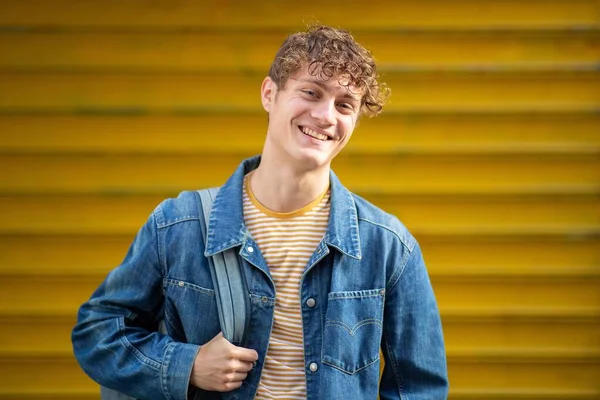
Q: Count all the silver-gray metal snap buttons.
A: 3